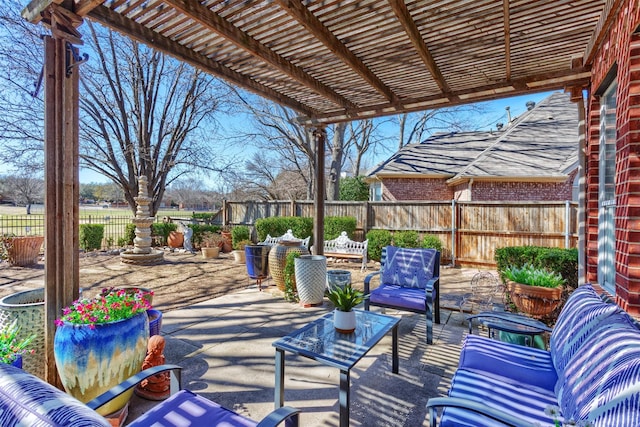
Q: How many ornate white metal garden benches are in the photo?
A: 2